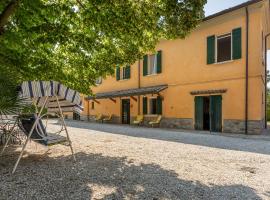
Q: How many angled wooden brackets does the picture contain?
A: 4